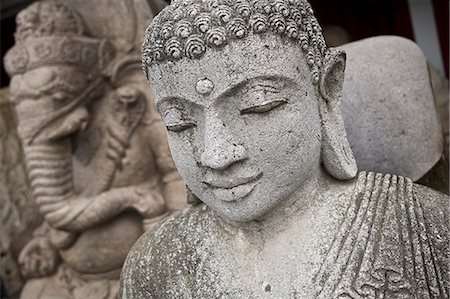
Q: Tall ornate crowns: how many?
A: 1